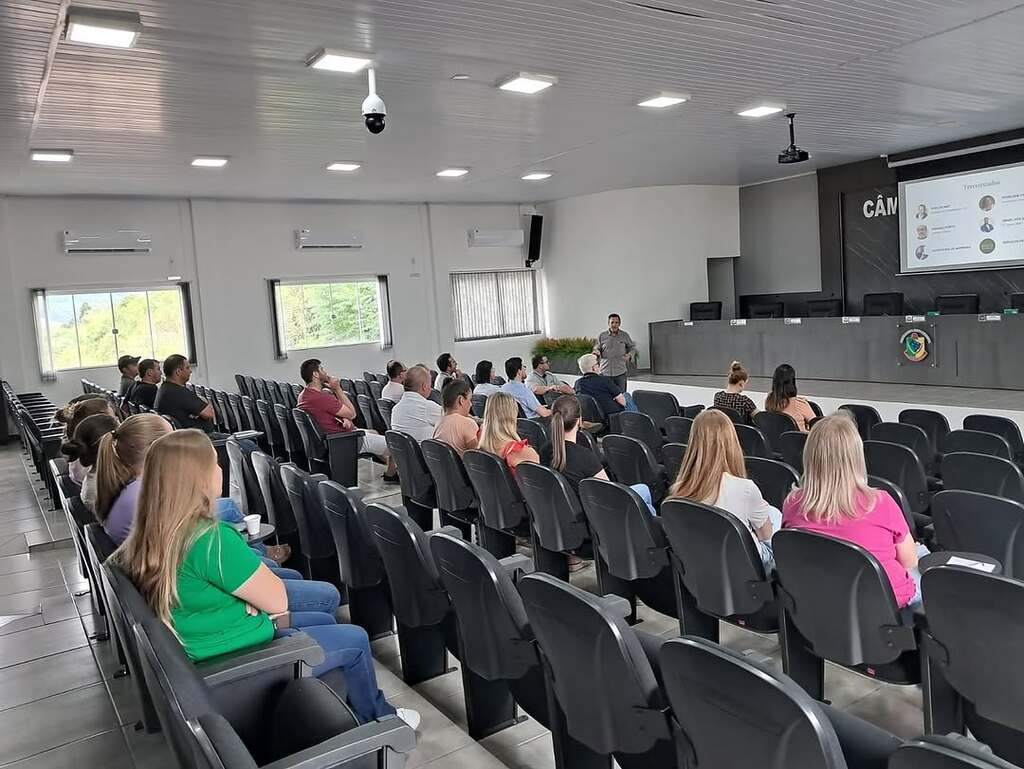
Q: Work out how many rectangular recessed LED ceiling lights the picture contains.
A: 10